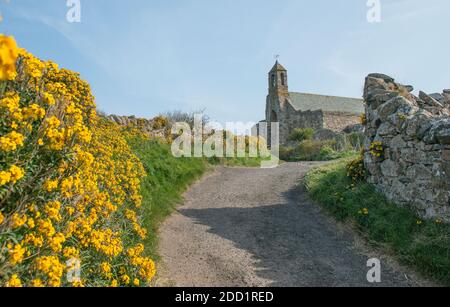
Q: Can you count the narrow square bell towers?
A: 1